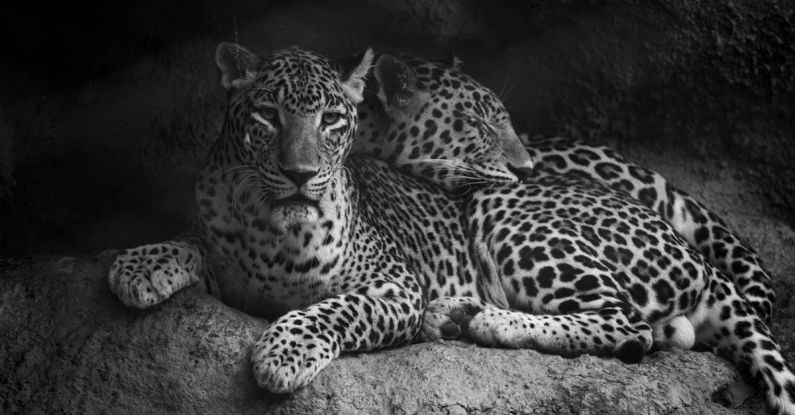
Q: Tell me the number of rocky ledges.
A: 1